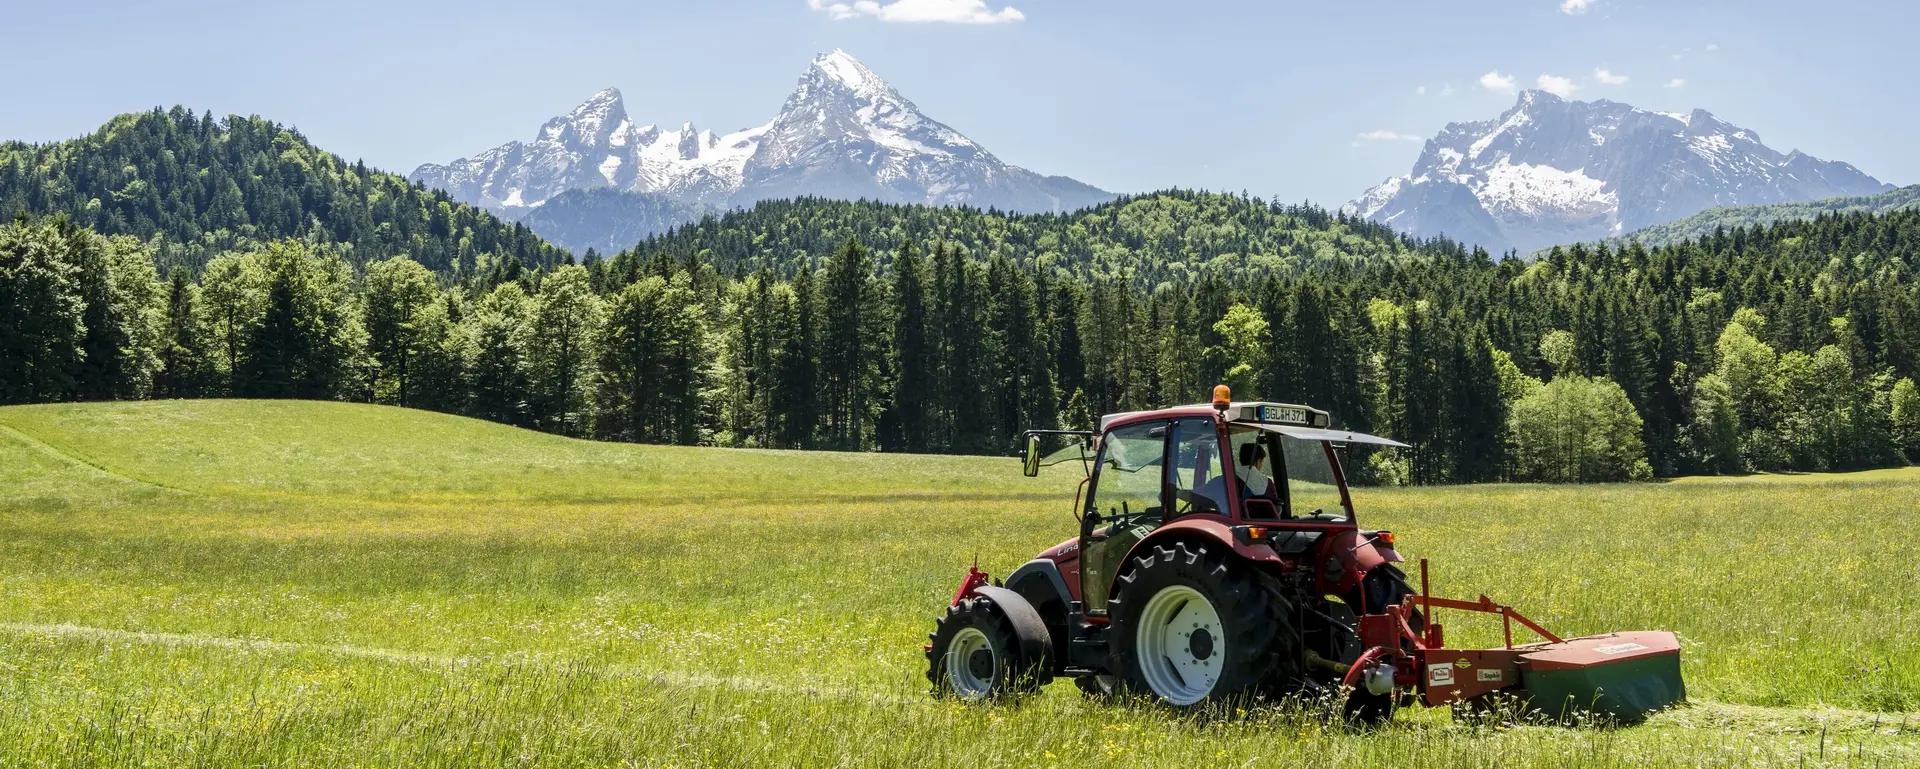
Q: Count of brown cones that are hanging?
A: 0